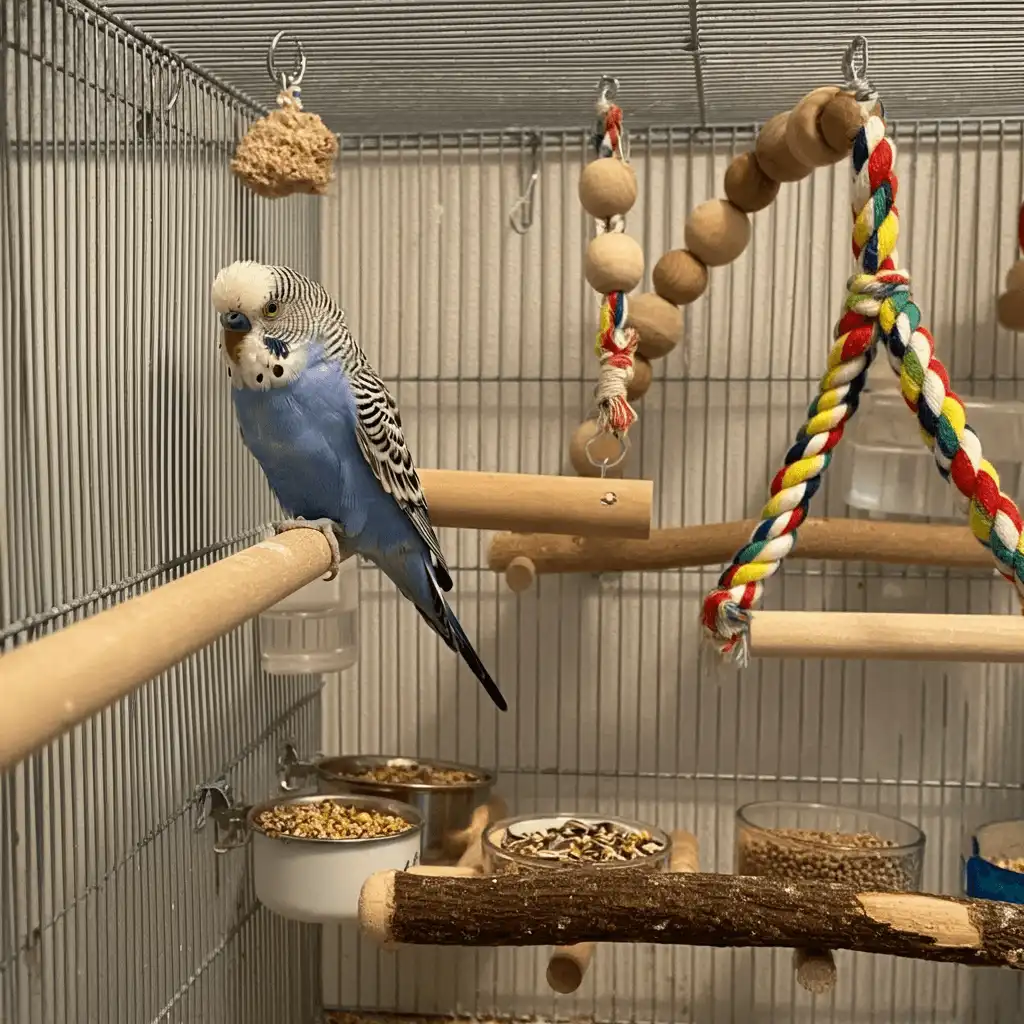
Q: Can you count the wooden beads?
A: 13